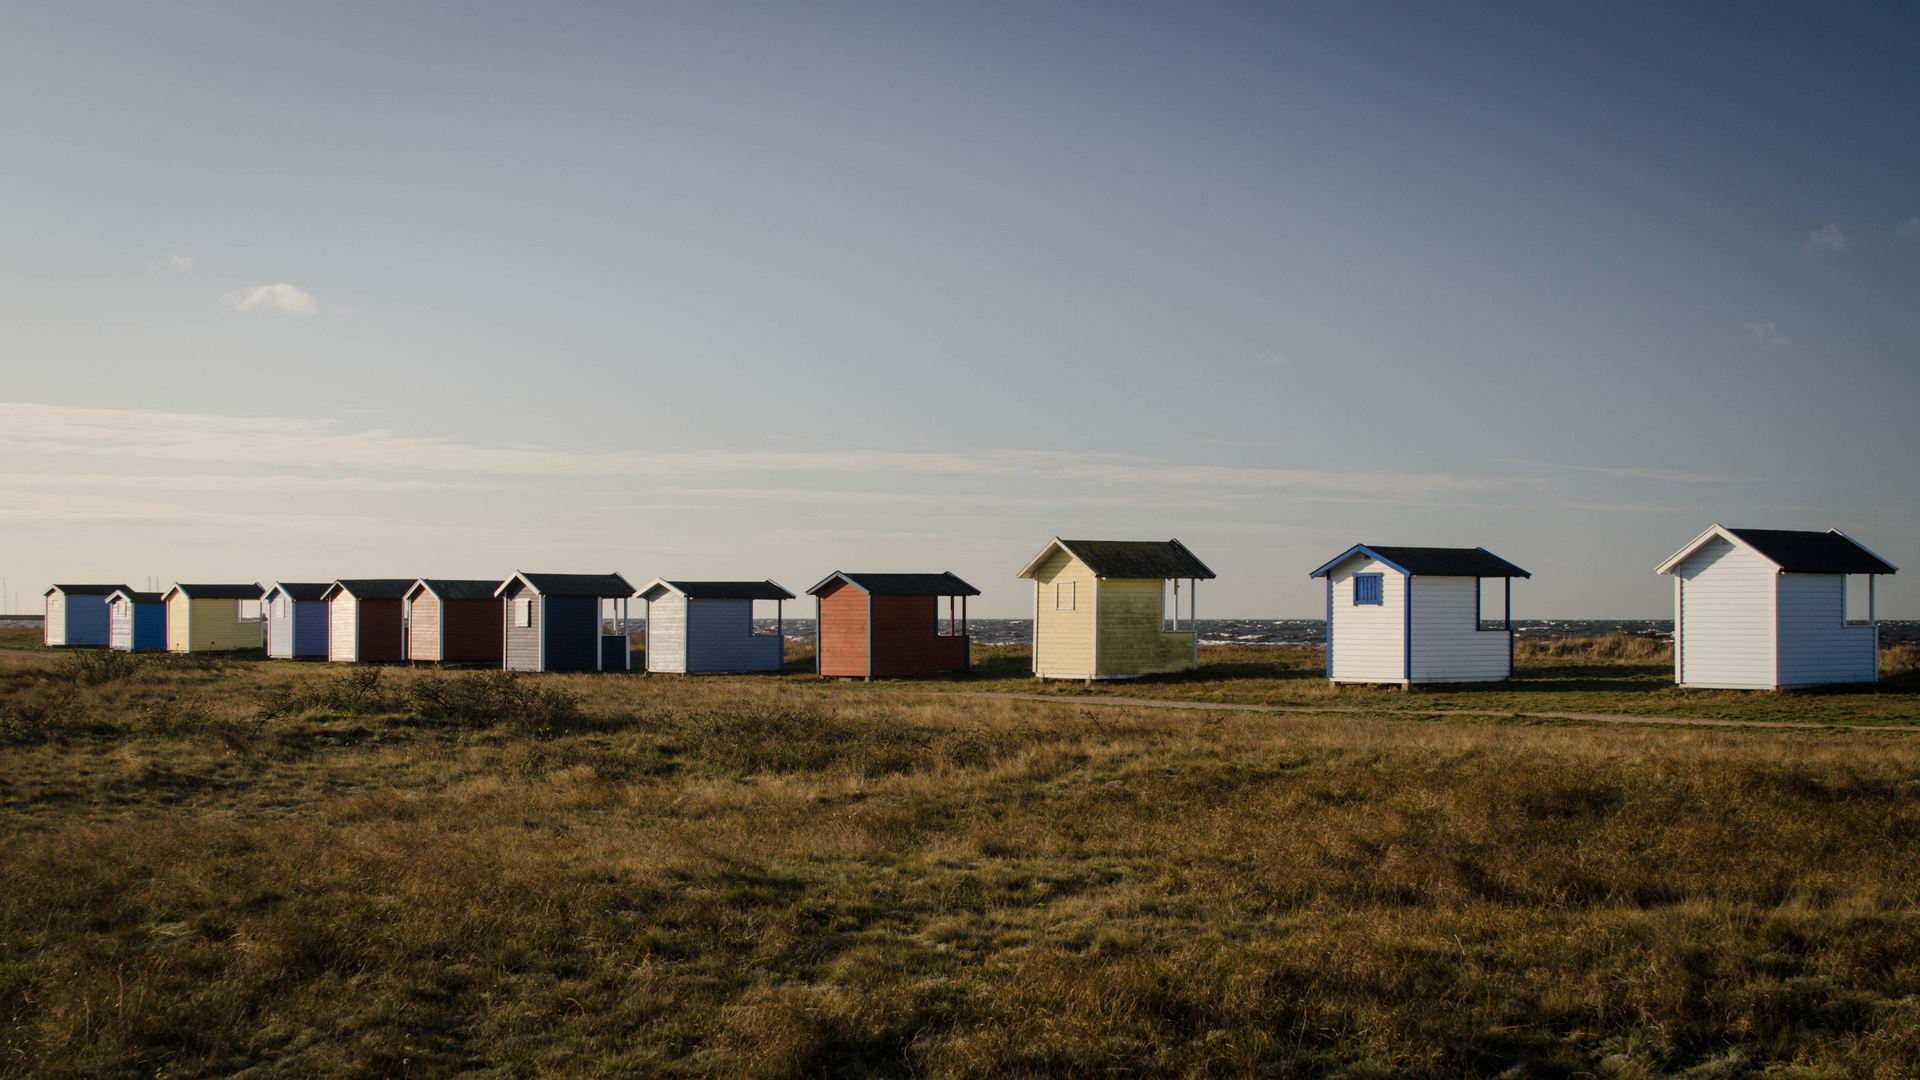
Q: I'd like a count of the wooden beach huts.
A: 12